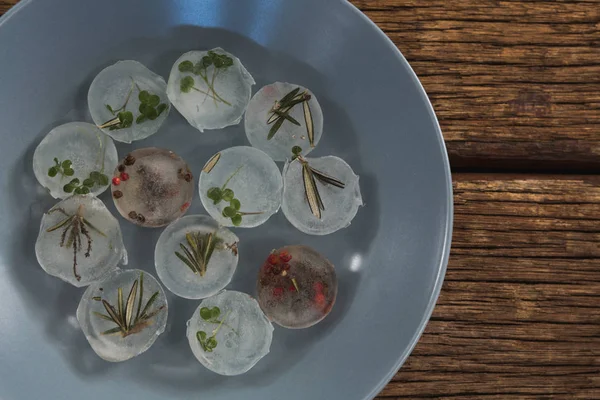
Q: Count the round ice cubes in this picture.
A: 12